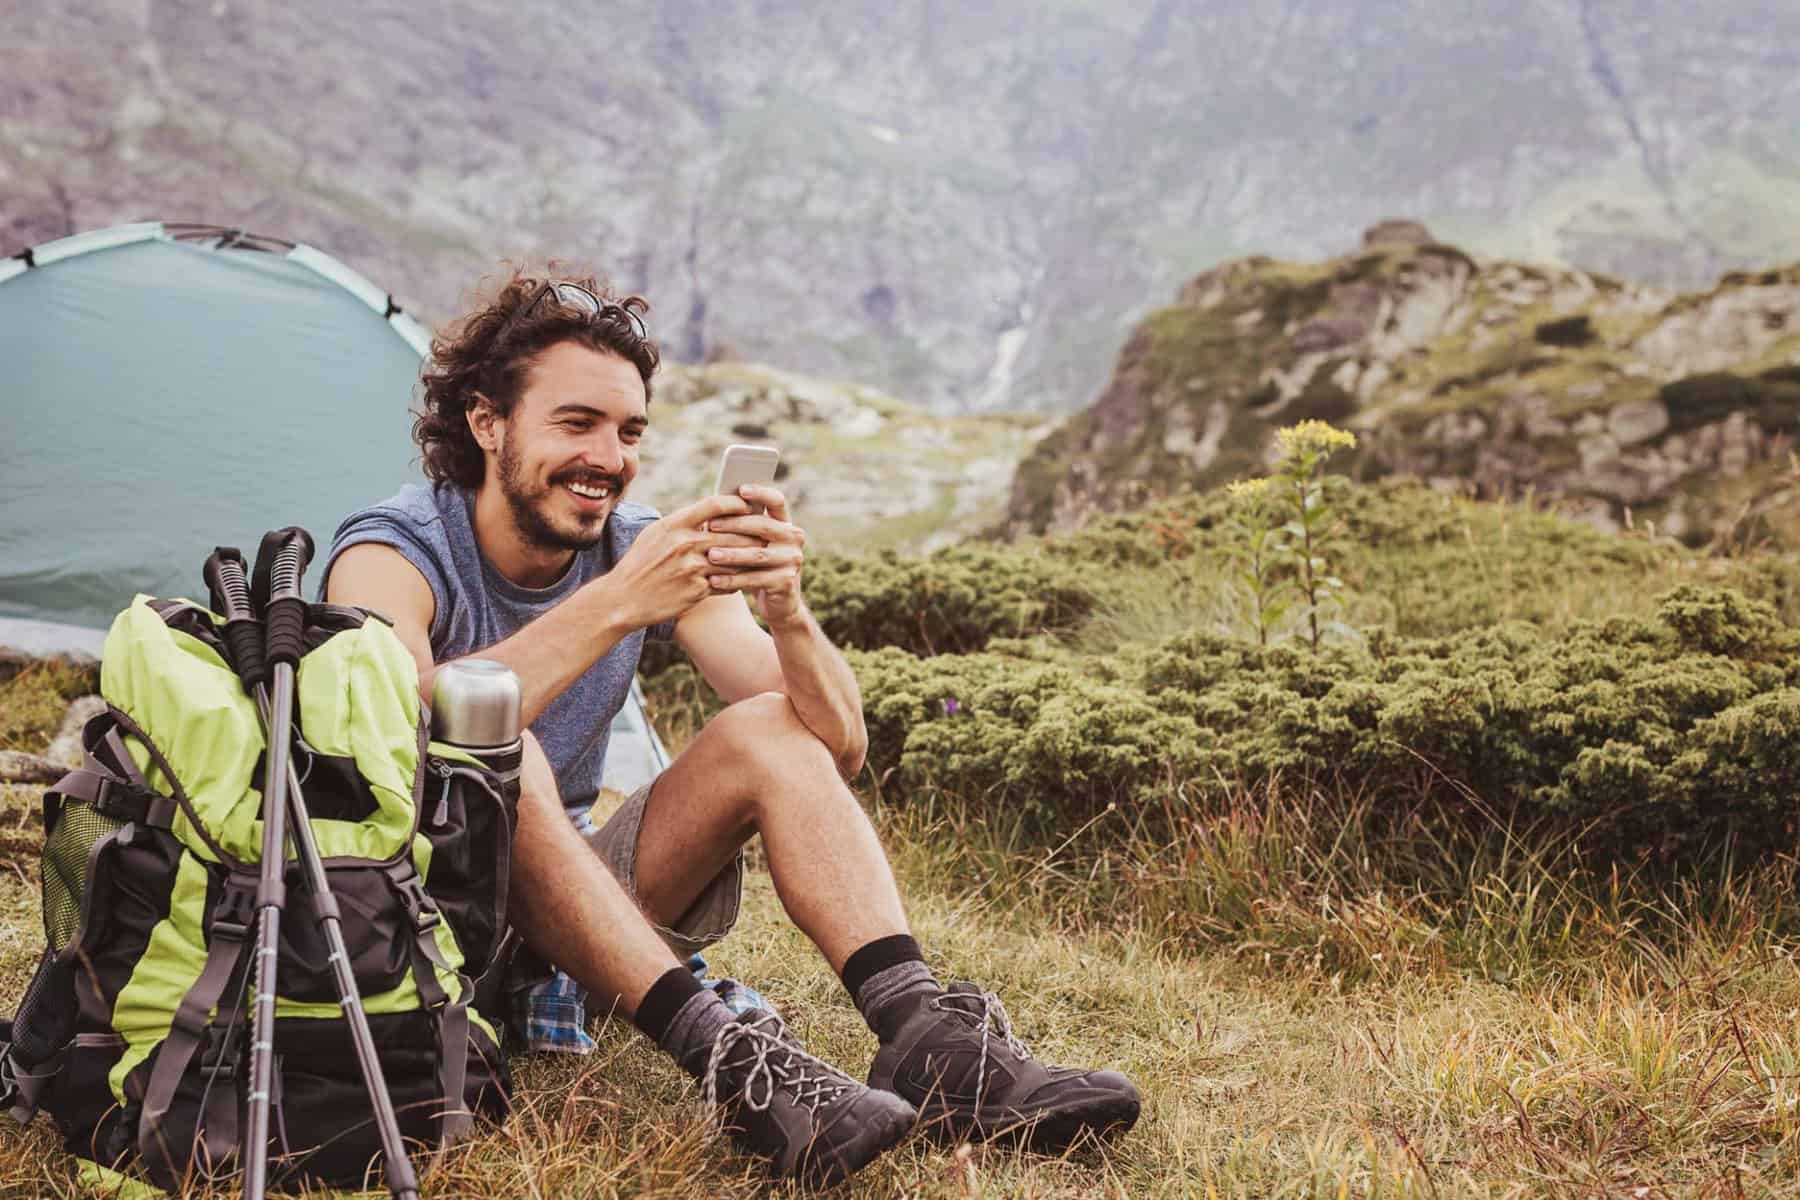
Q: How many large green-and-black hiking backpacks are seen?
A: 1